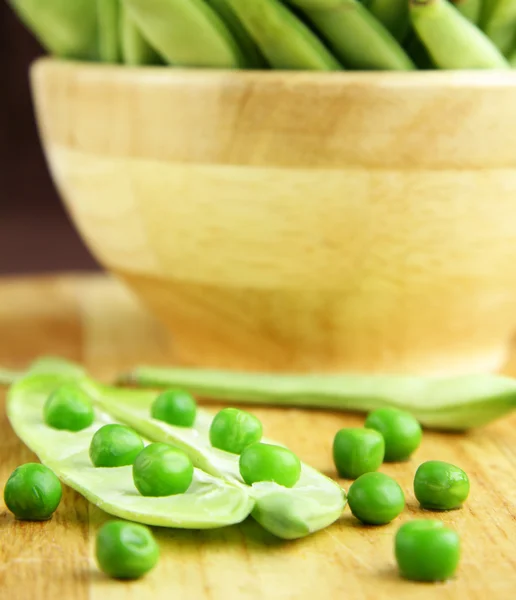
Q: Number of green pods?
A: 13